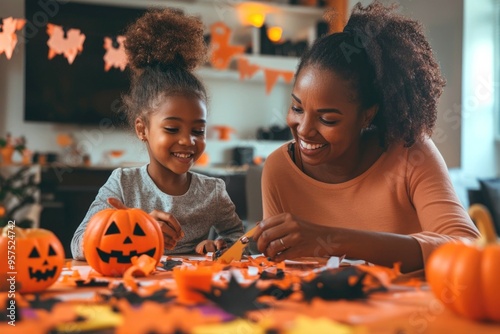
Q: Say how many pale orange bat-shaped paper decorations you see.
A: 3